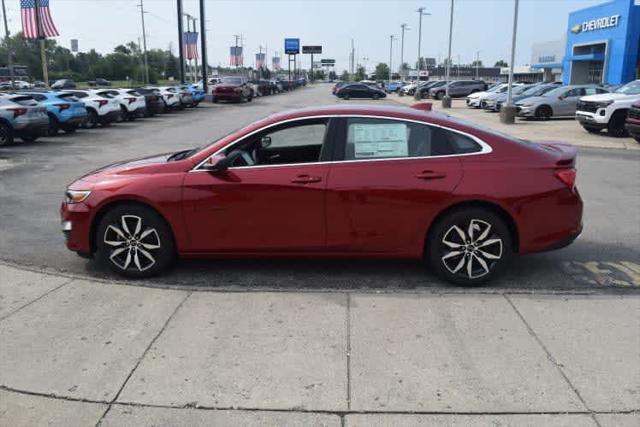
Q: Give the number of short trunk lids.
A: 1